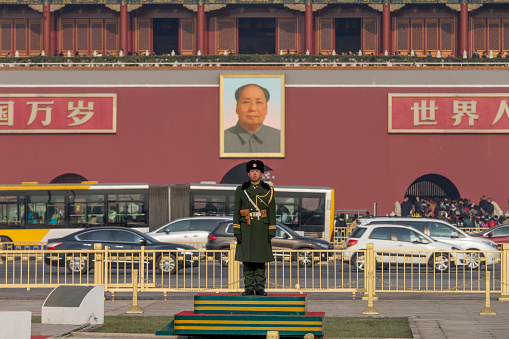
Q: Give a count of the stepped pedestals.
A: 1